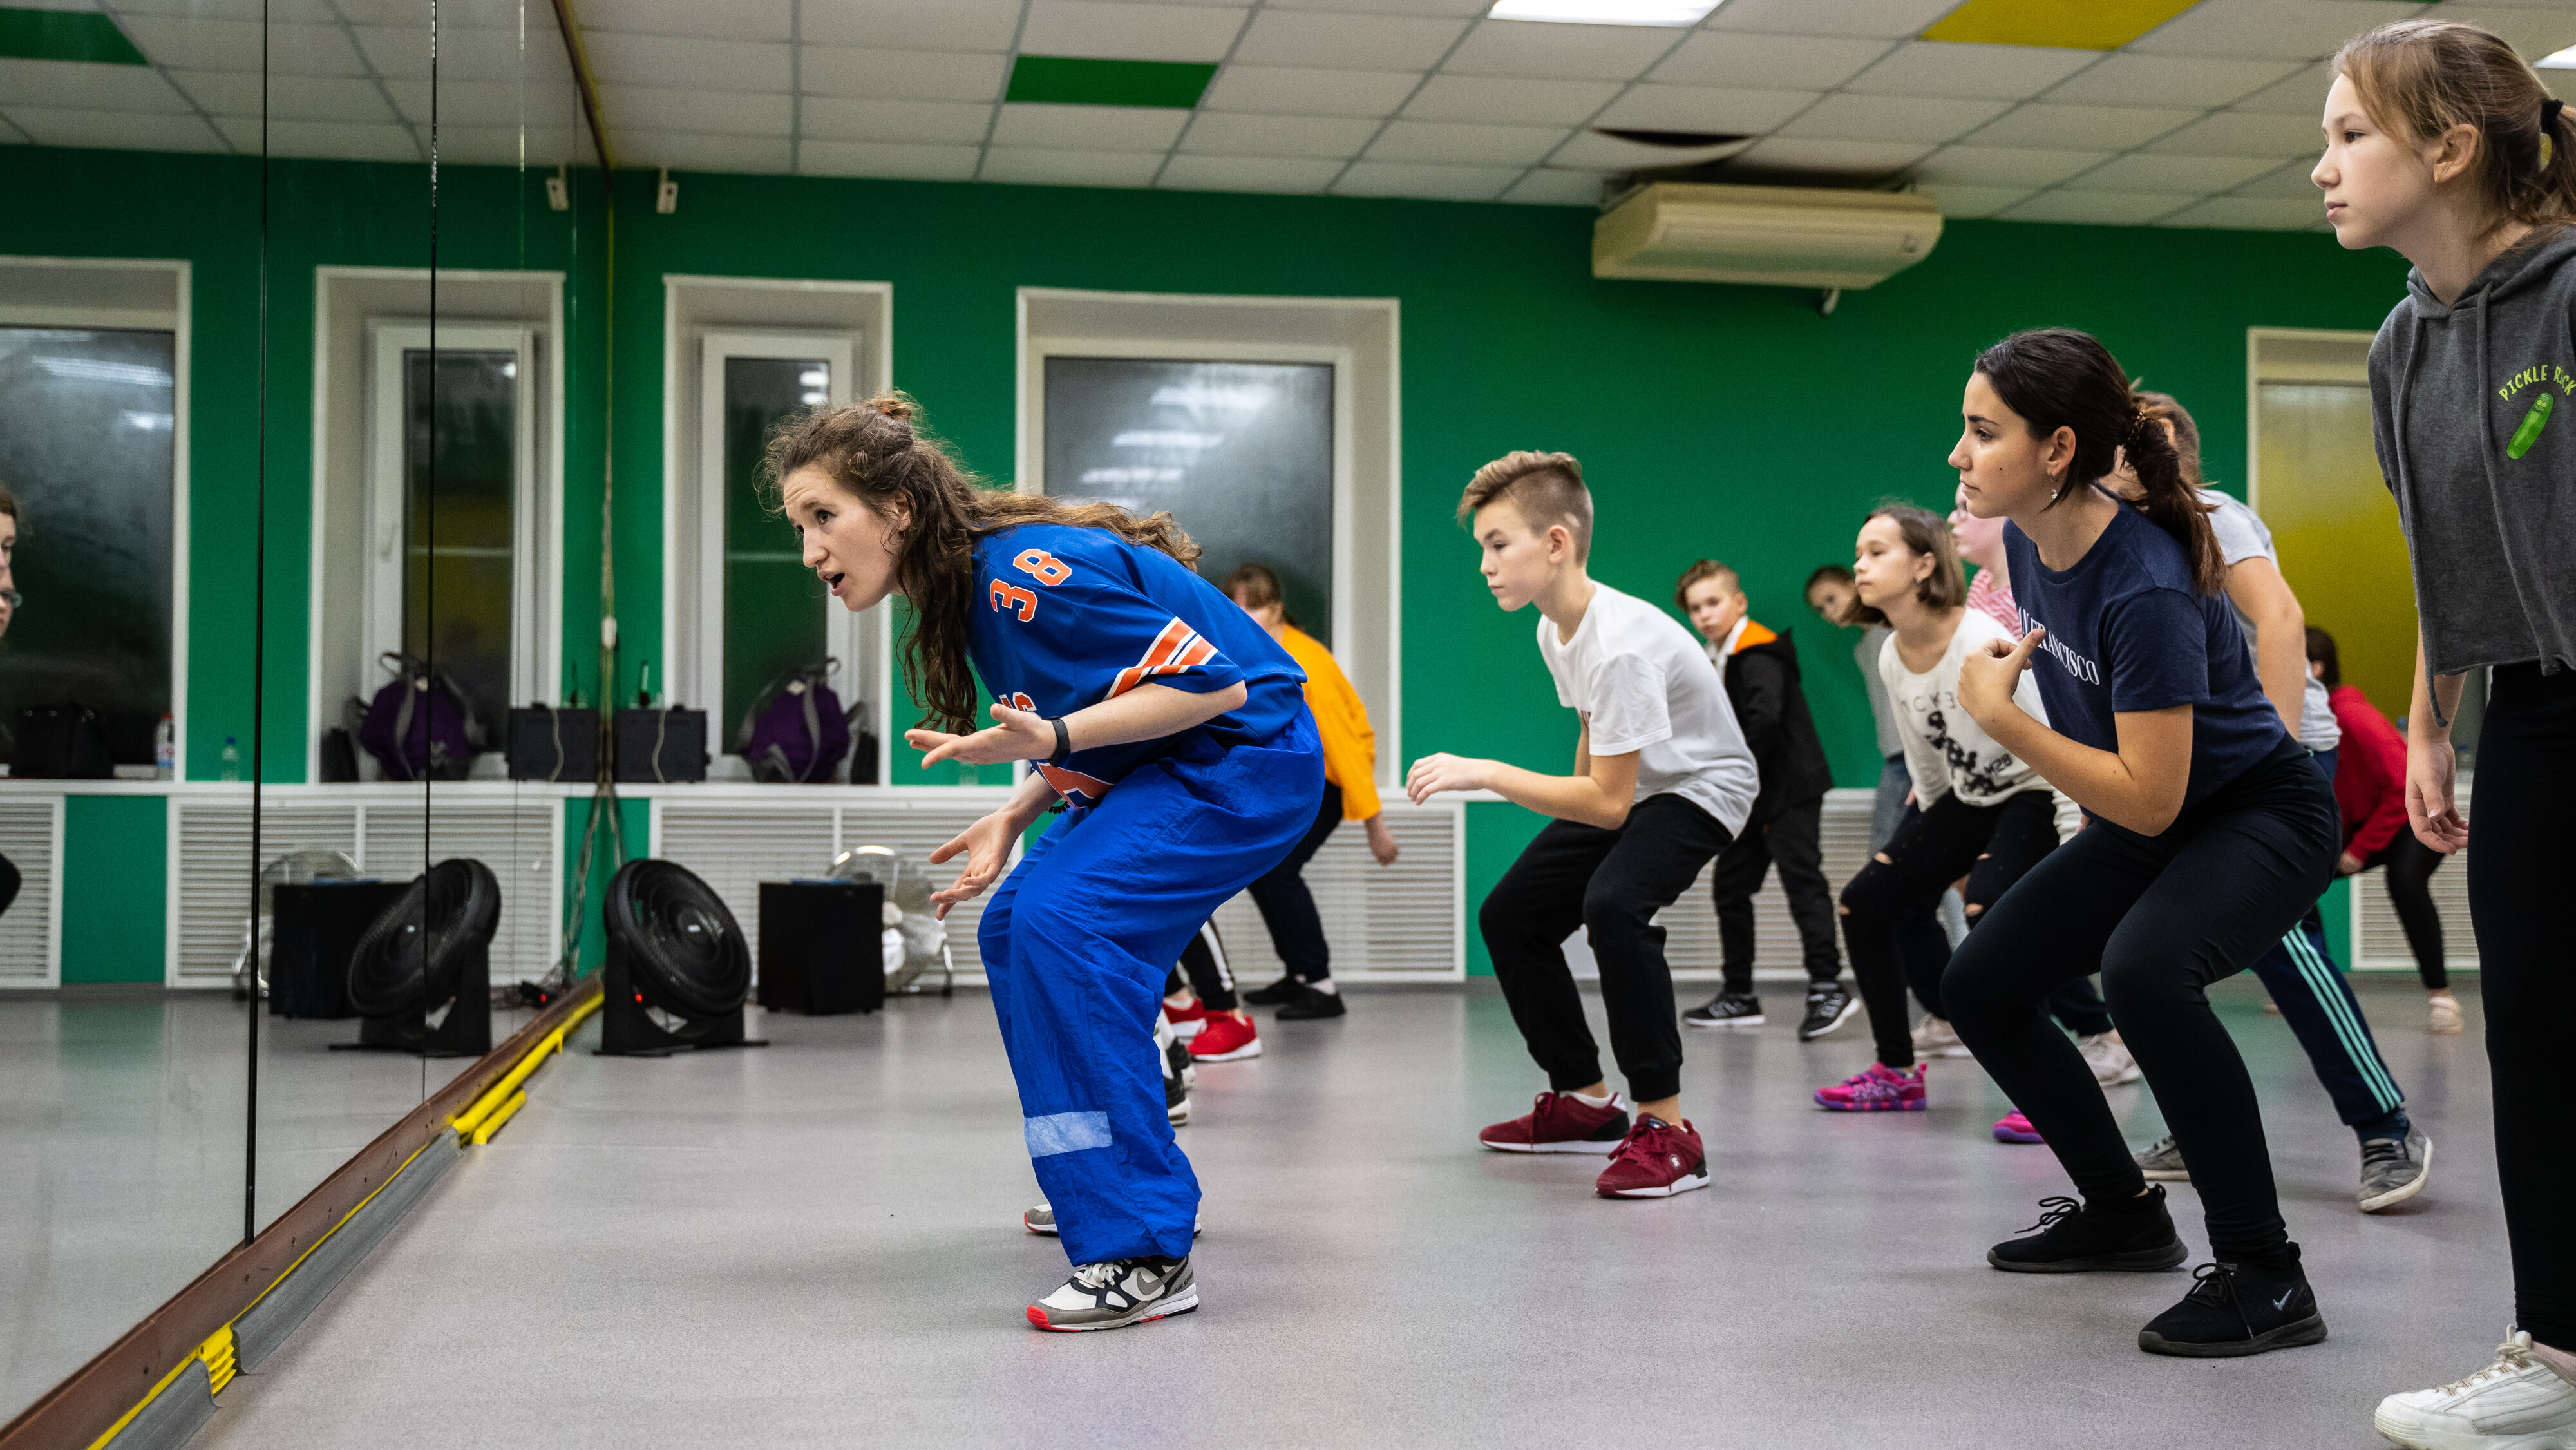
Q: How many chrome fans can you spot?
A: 1